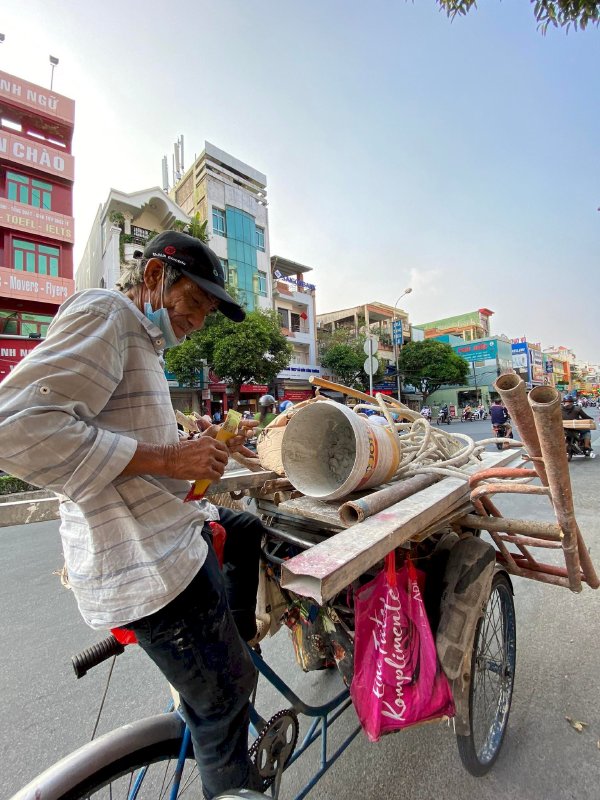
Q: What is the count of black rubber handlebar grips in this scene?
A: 1